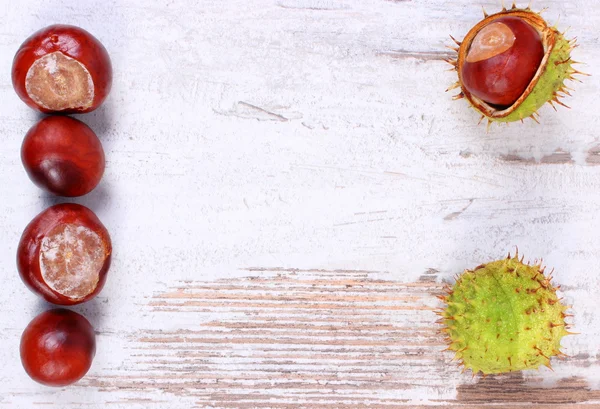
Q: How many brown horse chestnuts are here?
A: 5